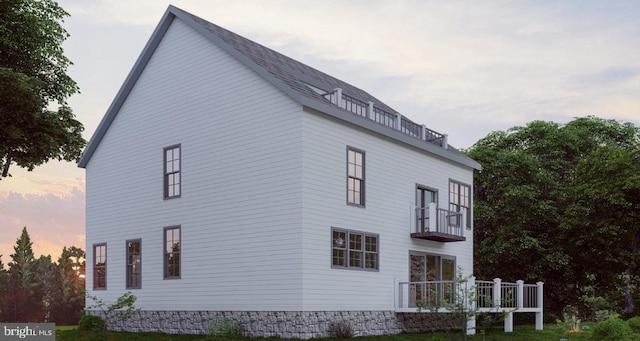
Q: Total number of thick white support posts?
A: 3